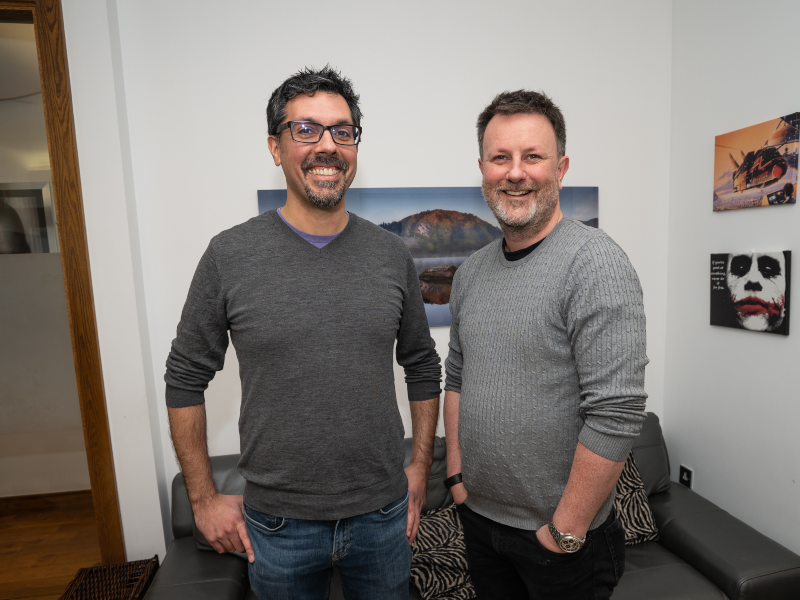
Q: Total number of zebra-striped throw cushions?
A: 2